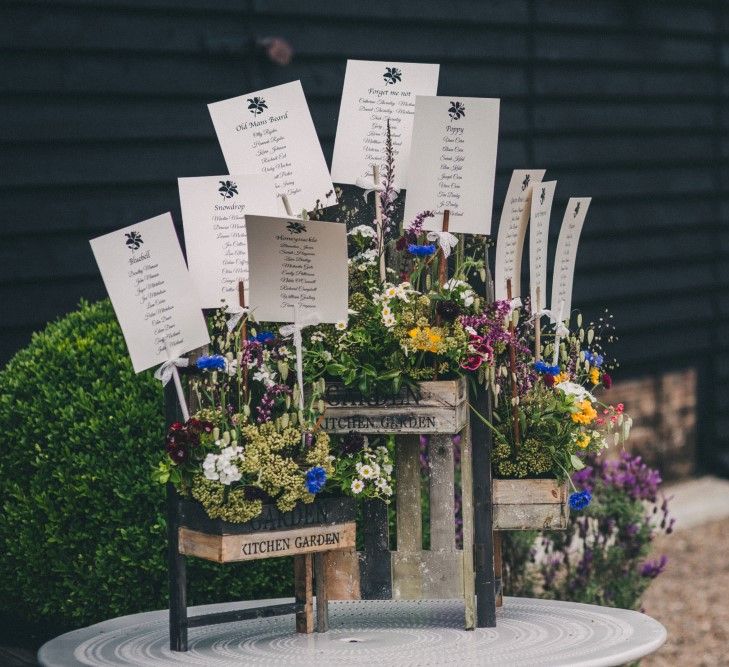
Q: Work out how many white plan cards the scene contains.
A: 9